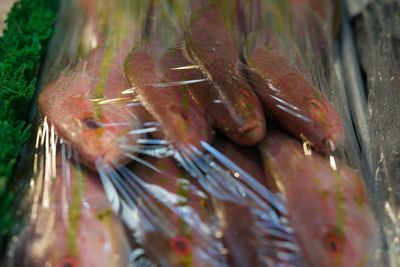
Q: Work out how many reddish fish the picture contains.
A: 8